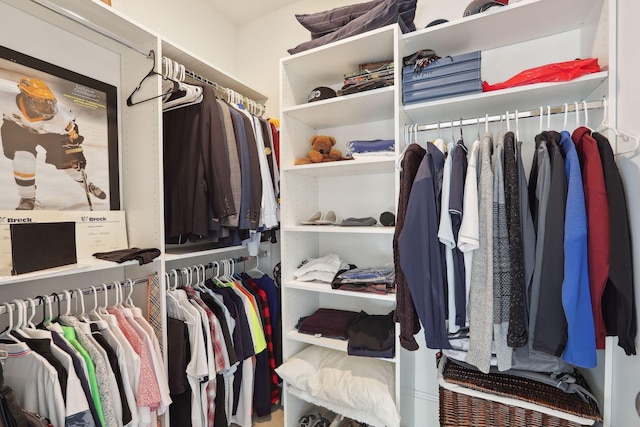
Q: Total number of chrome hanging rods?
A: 5